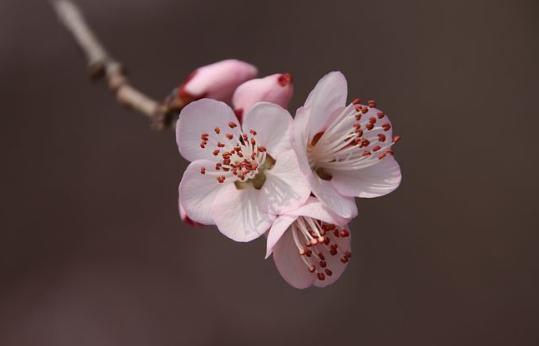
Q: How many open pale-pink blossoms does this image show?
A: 3